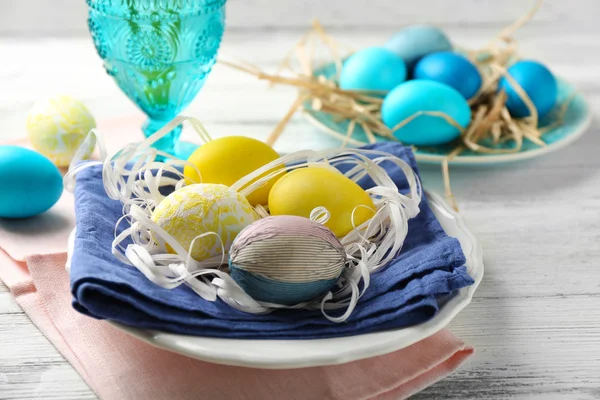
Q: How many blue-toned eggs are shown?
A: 6